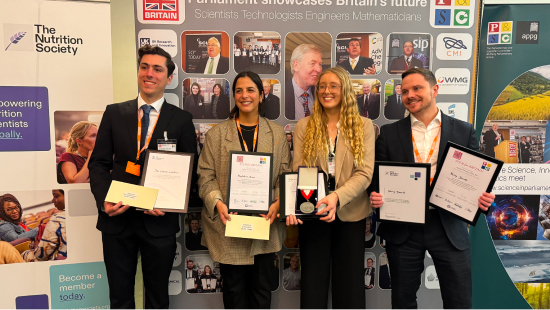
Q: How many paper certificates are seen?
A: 5